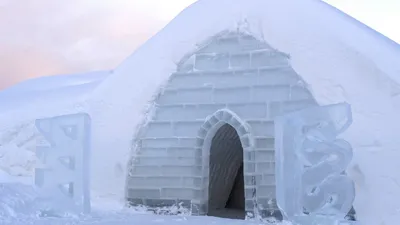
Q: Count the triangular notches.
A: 3